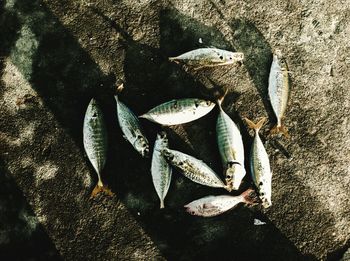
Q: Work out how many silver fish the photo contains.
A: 10